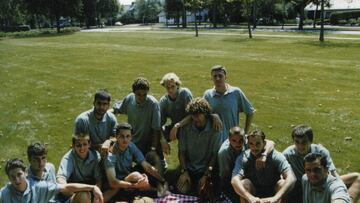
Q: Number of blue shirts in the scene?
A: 13